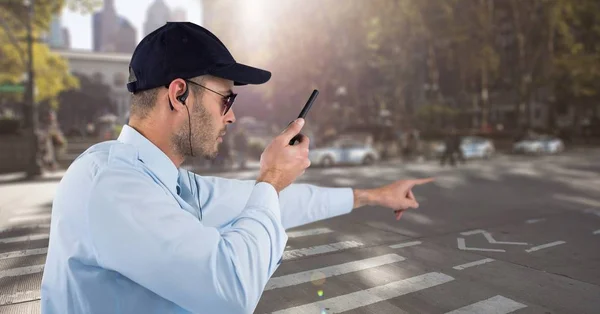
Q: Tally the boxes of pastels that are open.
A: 0